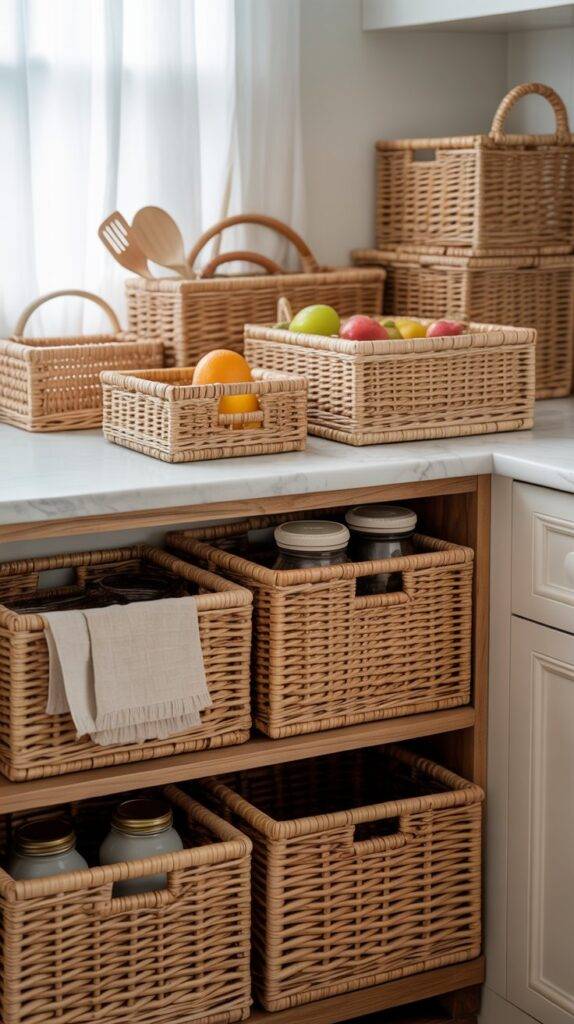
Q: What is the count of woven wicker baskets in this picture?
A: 10